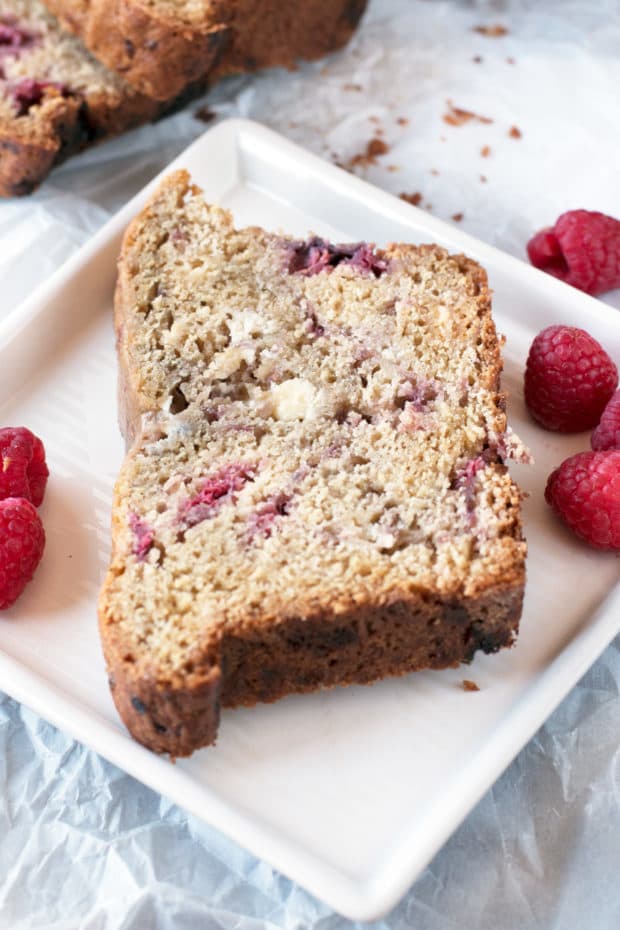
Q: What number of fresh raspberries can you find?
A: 6